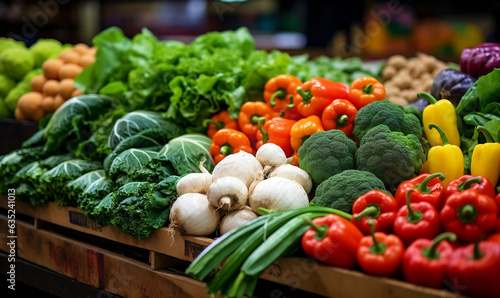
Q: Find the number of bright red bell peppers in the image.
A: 9